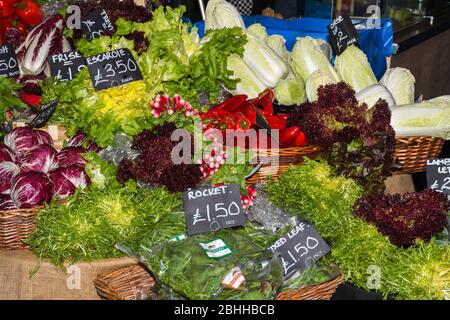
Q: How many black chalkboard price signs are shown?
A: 8